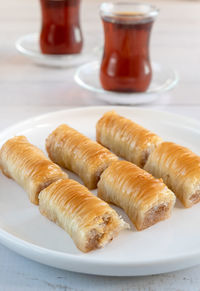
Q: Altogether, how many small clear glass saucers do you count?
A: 2